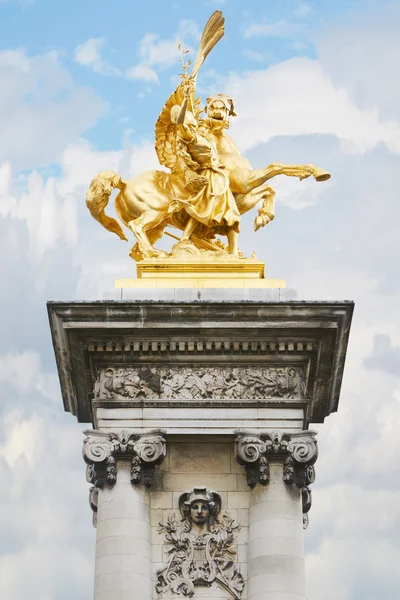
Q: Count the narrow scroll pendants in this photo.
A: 4